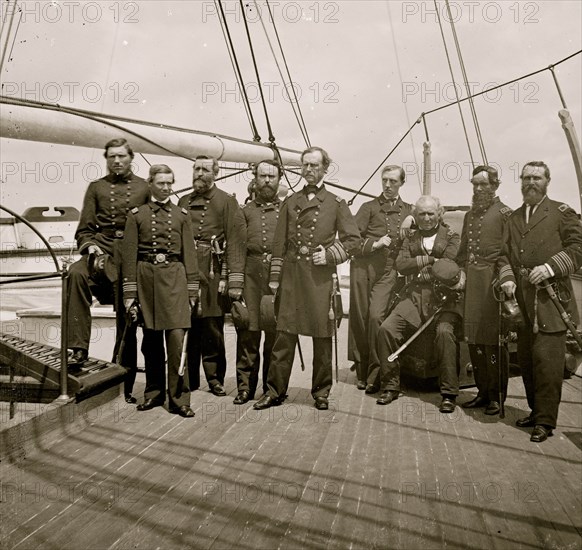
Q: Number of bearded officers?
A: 4